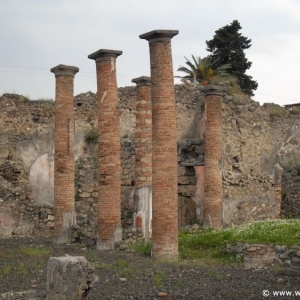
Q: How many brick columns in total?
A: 5